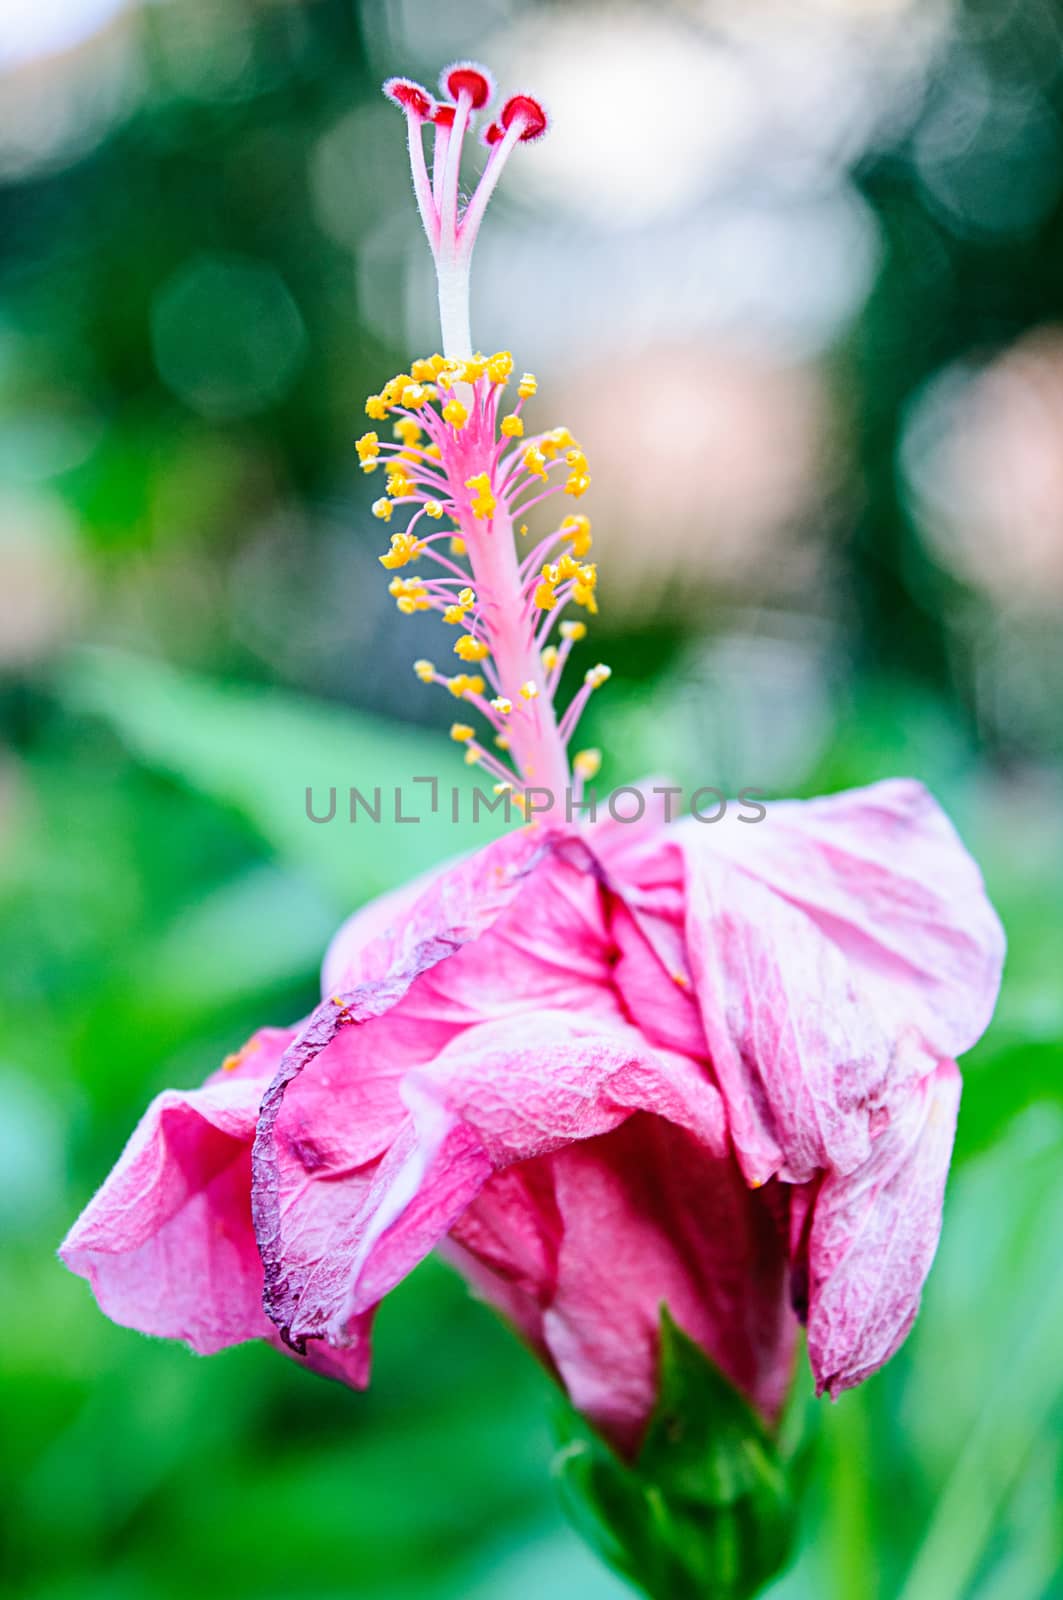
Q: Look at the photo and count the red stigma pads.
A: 5